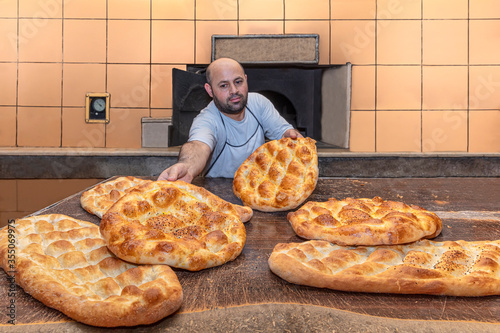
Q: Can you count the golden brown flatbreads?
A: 6